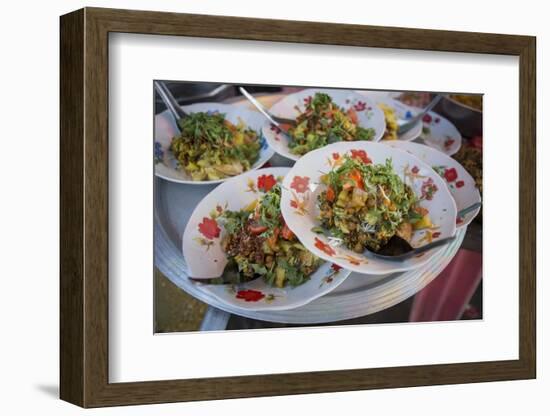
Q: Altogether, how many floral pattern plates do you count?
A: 7